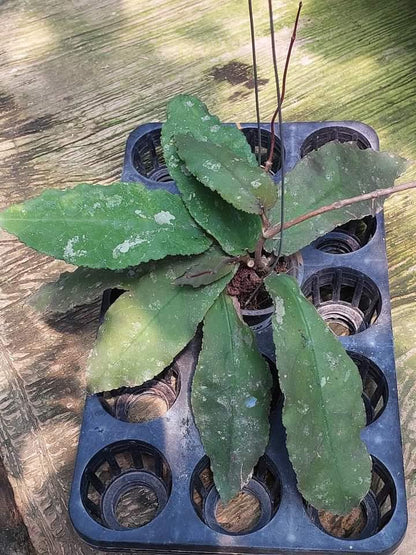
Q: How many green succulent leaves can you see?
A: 9